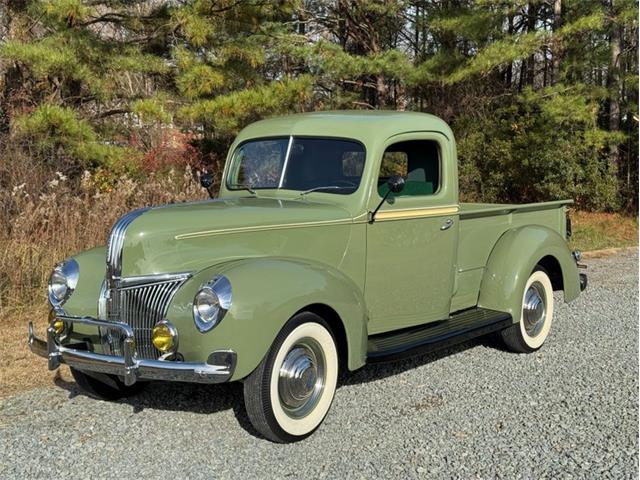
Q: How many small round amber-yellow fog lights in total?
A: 2